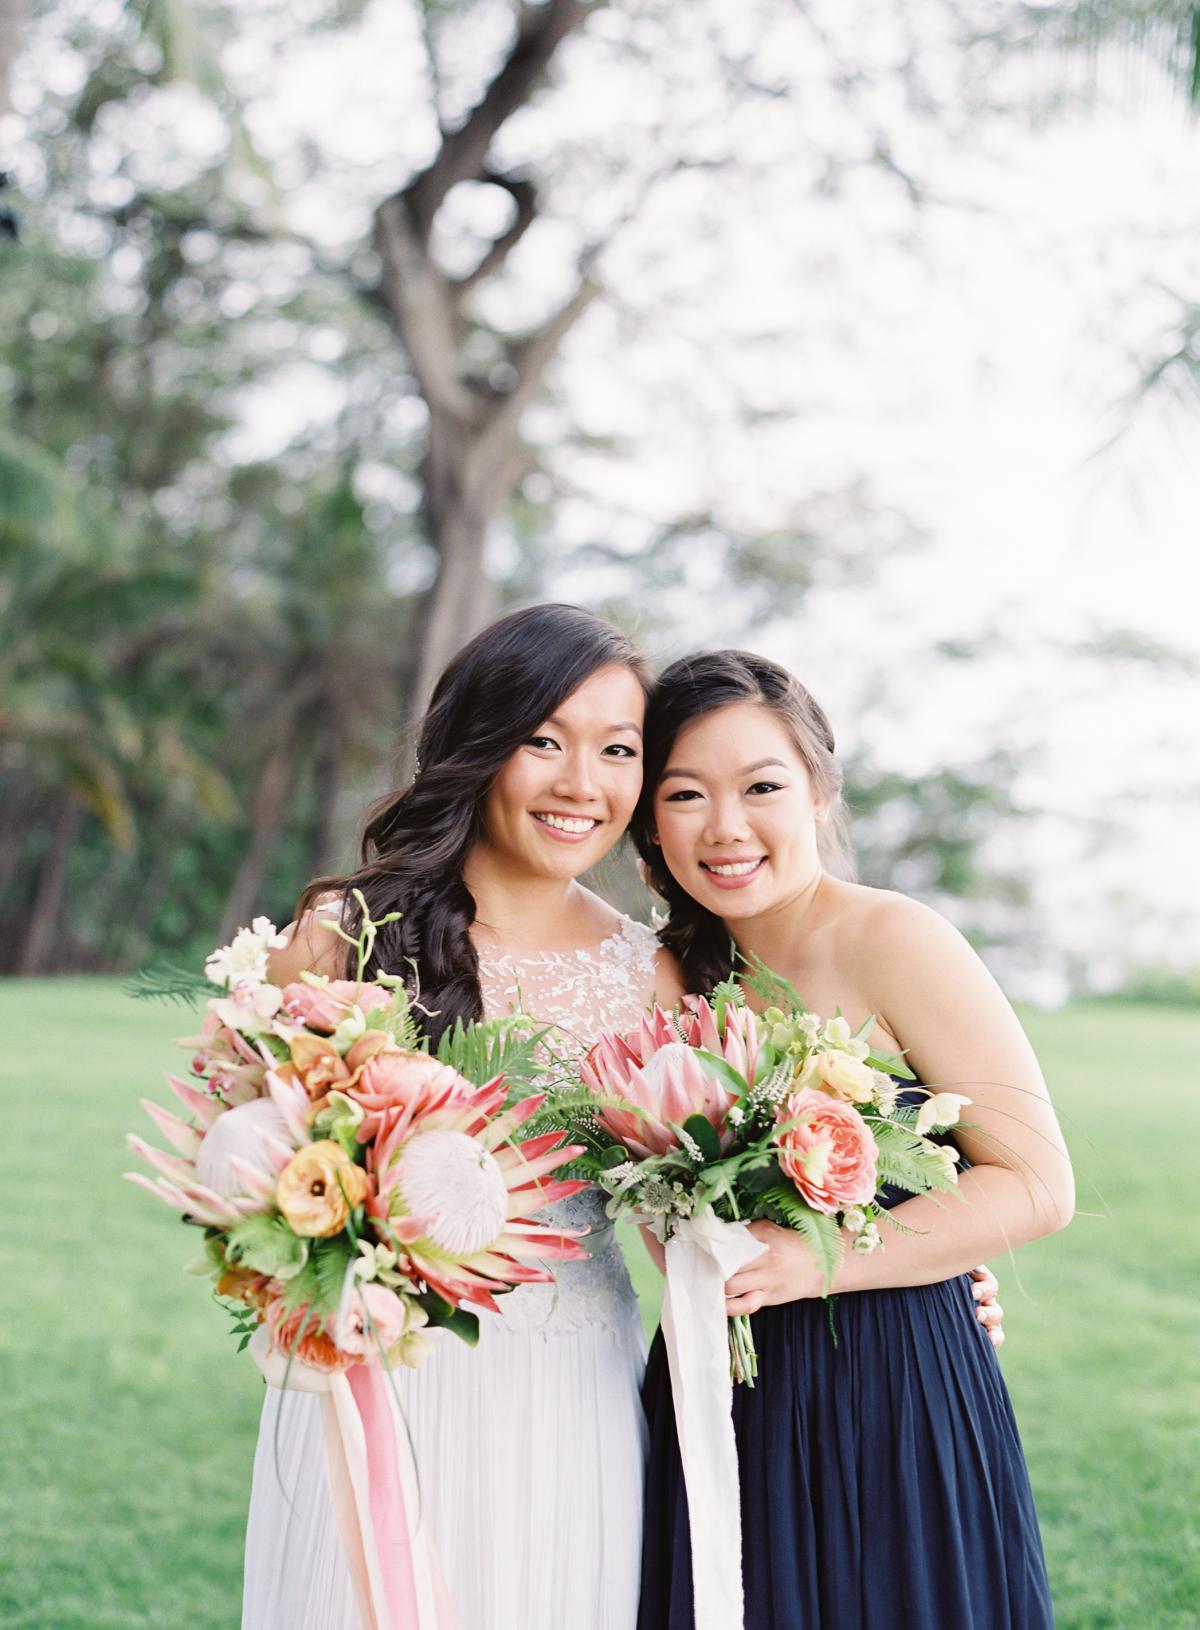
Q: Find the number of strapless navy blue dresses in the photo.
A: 1